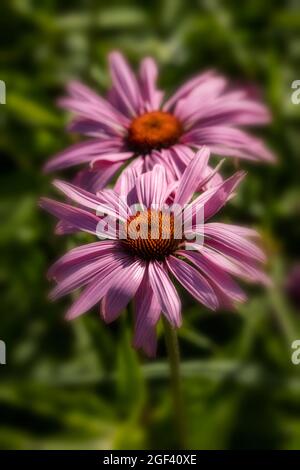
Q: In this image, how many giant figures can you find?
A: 0